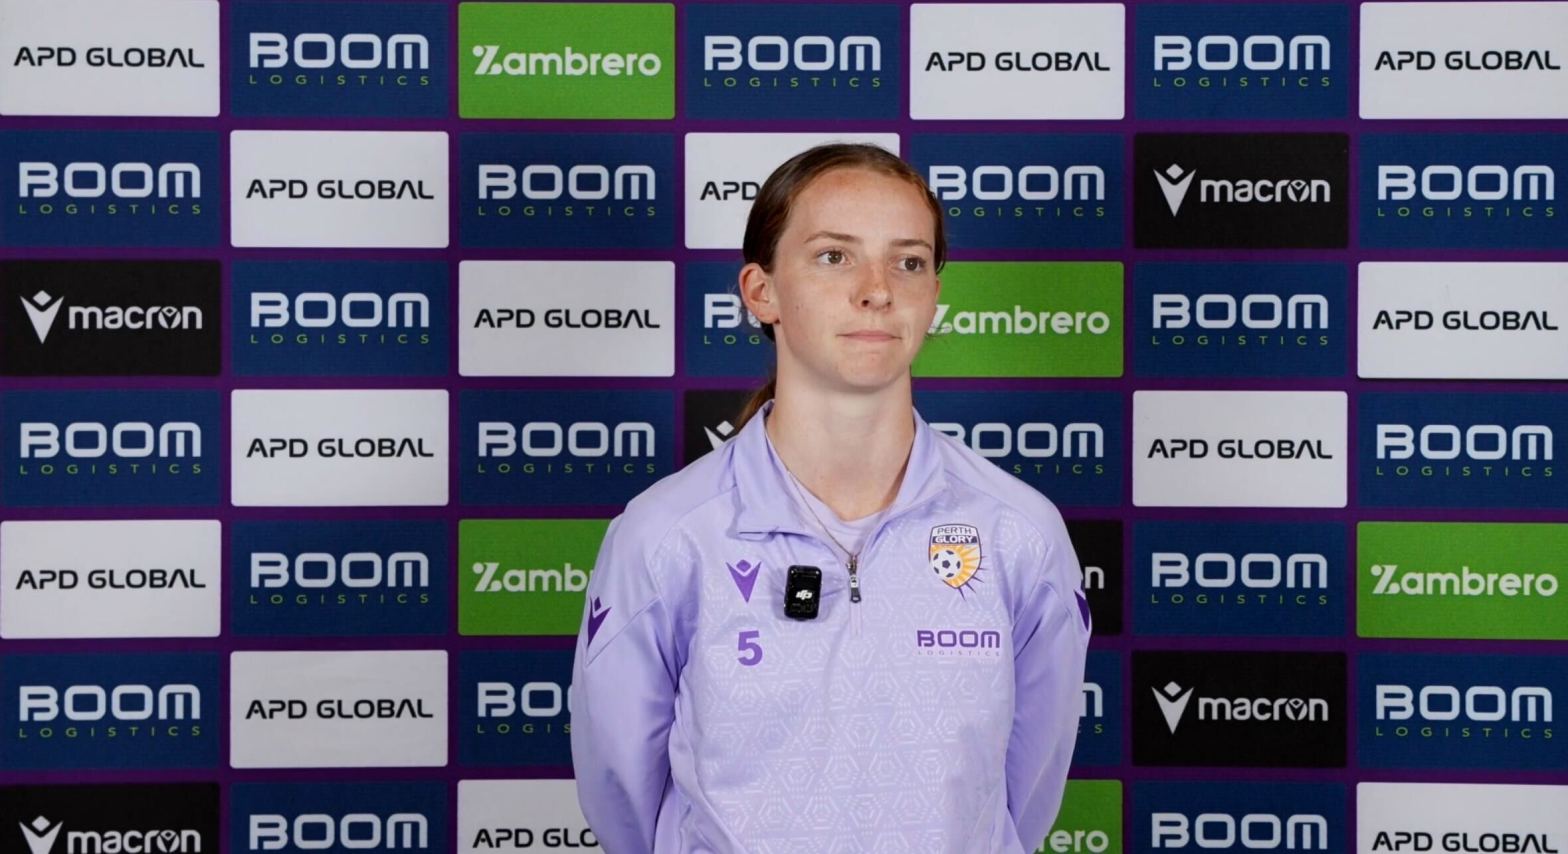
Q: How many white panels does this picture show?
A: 13